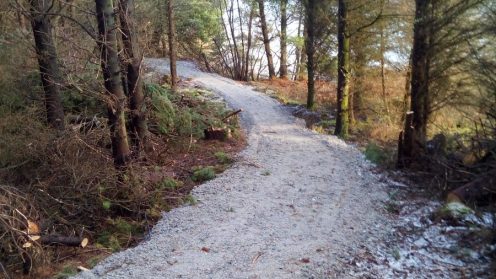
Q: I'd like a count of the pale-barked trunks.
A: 0